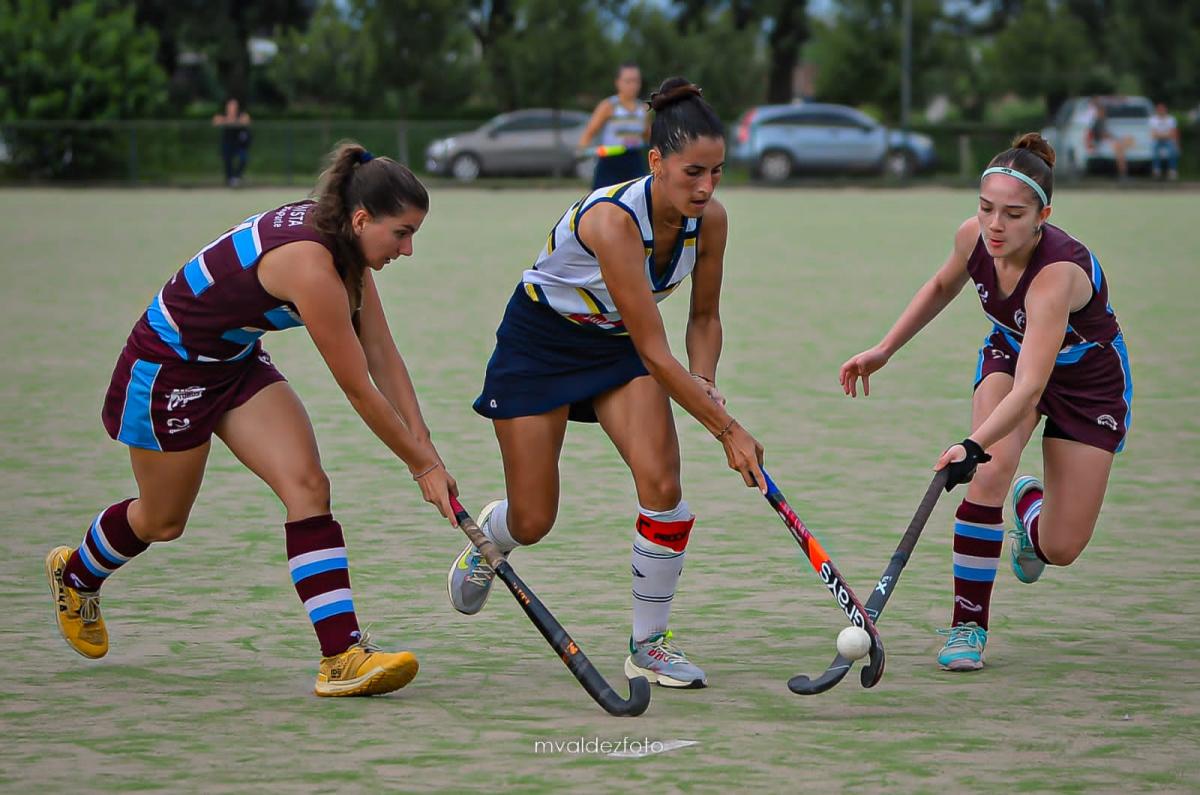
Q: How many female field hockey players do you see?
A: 4